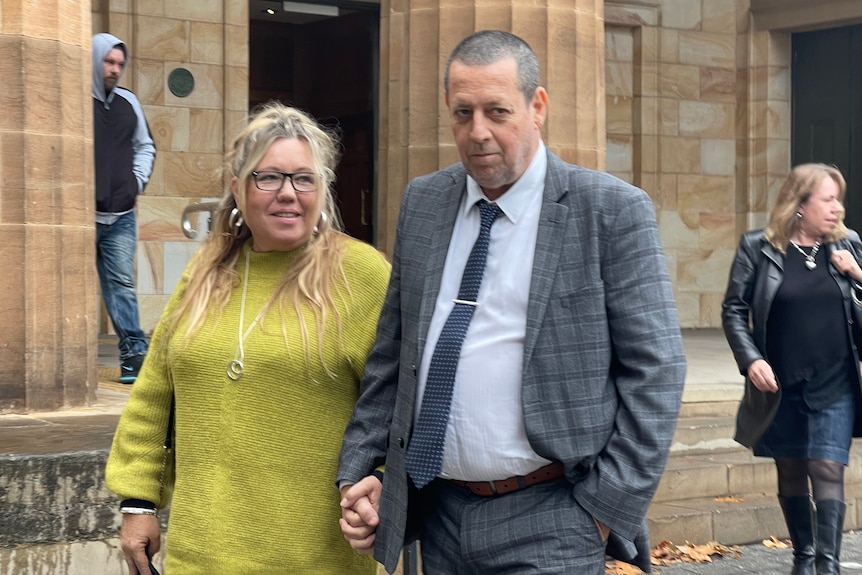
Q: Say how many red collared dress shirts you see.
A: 0